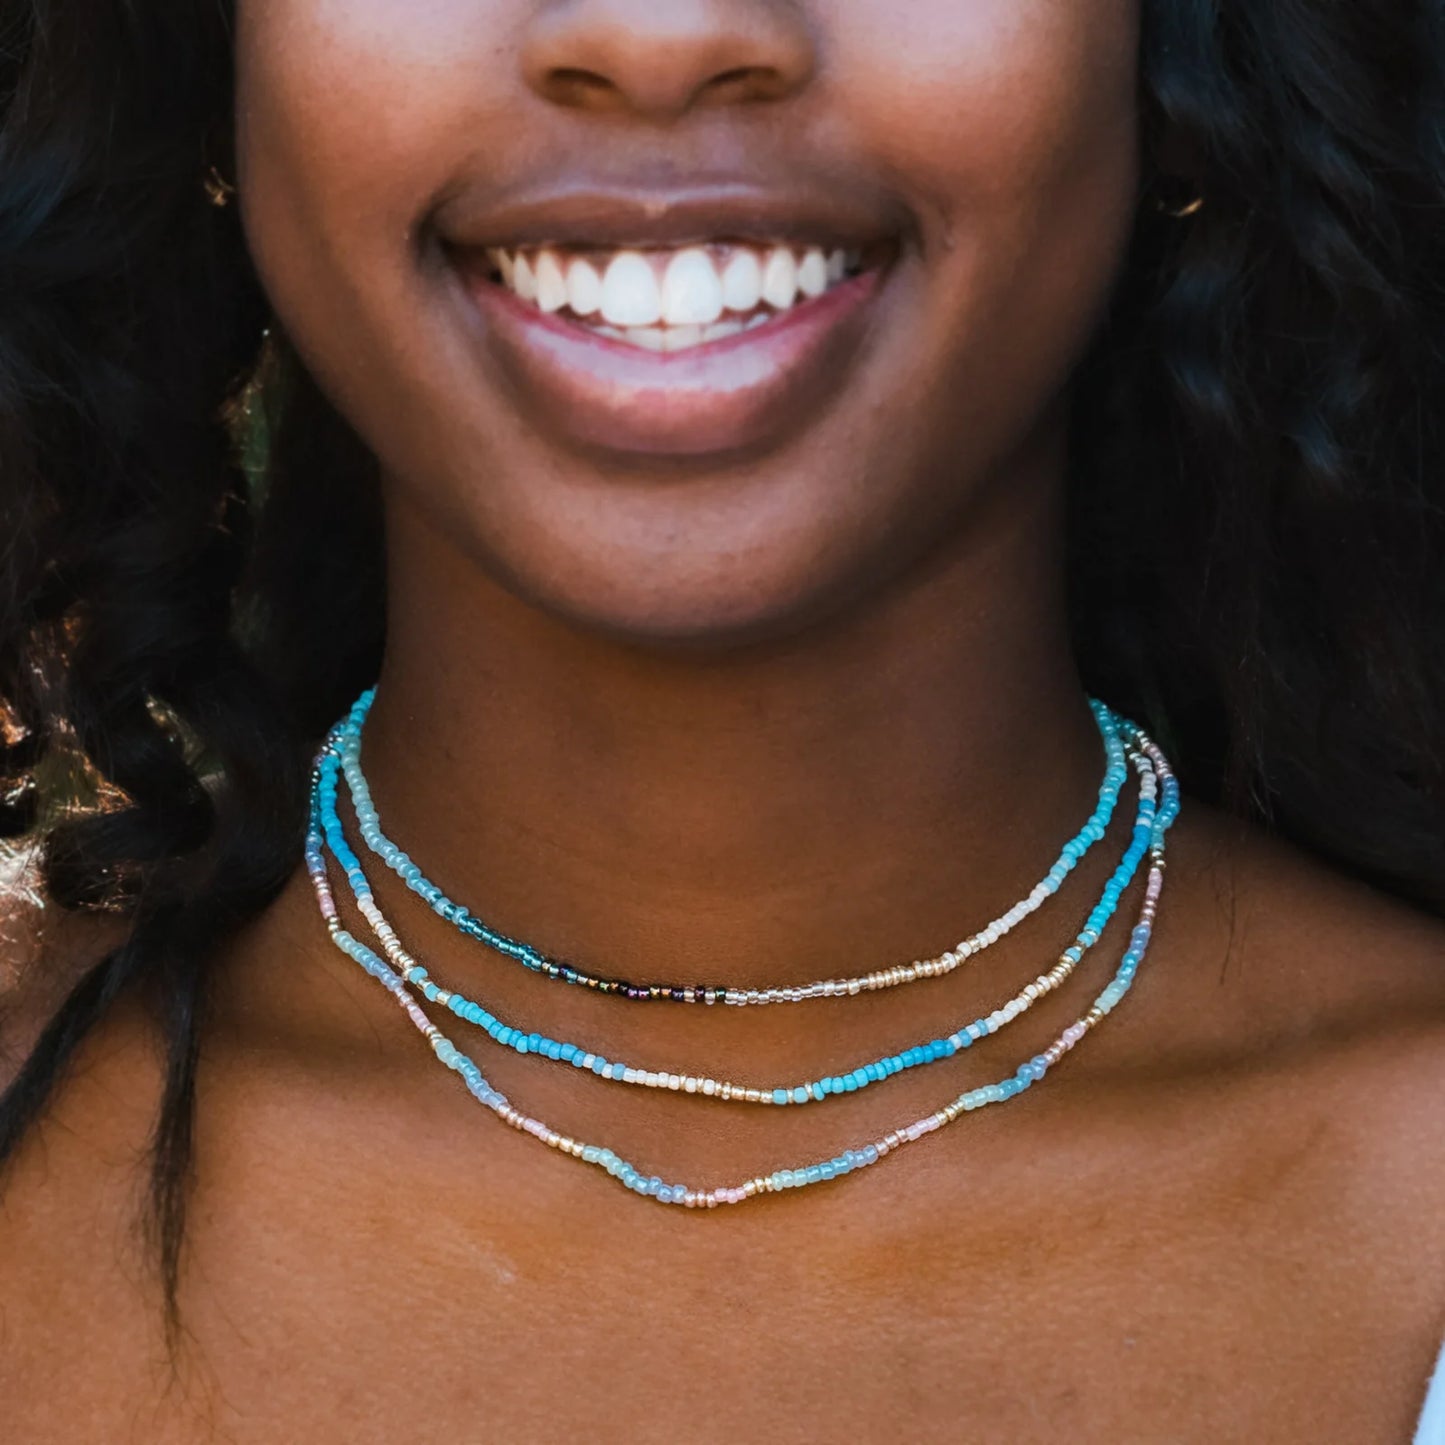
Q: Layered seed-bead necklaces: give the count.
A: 3